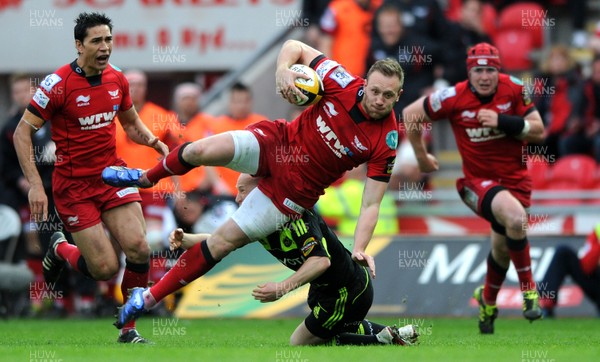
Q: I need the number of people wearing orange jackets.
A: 4